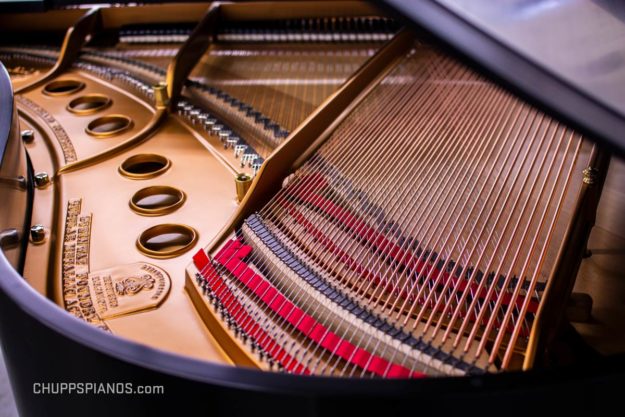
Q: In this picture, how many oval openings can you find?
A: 6